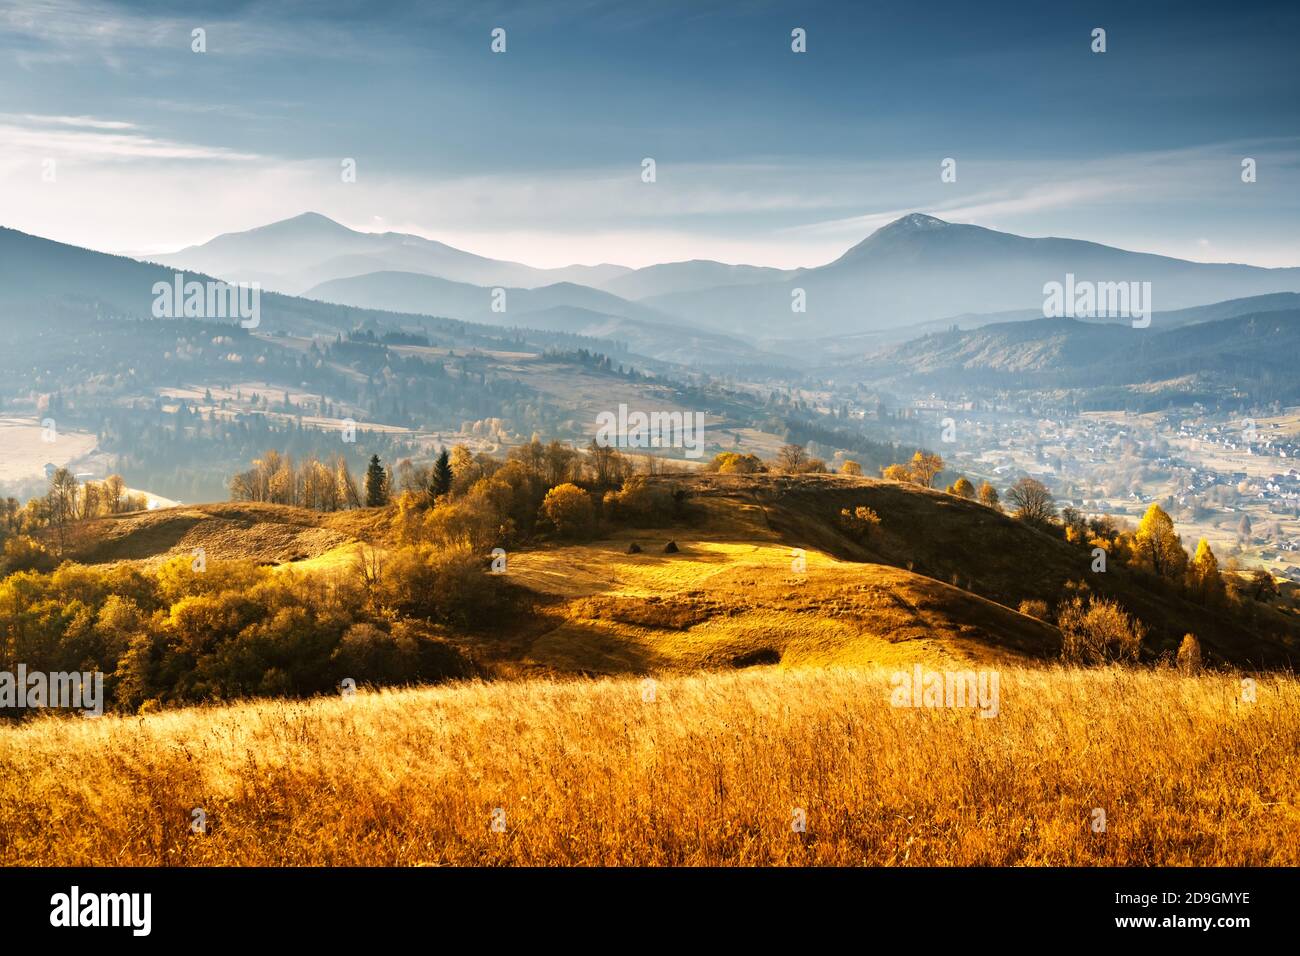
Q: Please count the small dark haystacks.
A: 2